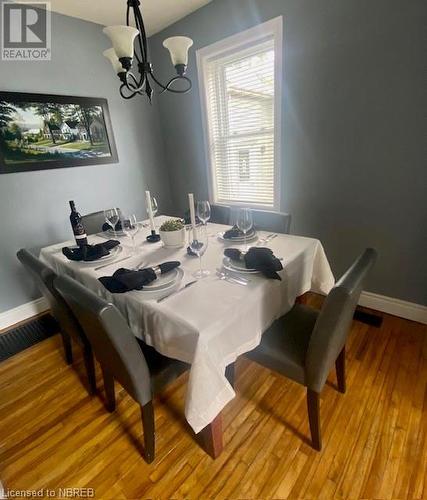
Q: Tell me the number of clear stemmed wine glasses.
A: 6